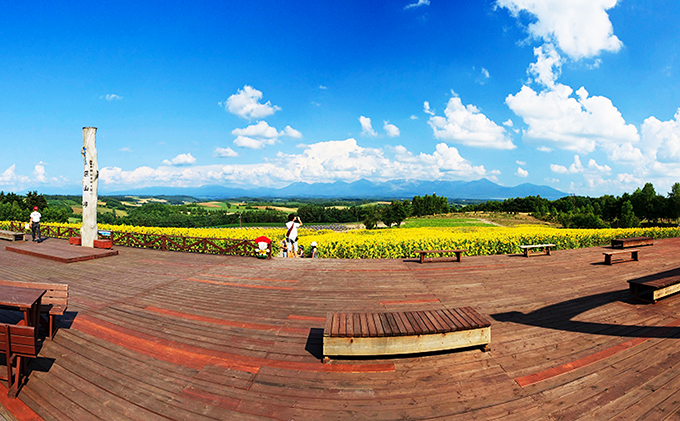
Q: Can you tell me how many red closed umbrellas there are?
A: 0